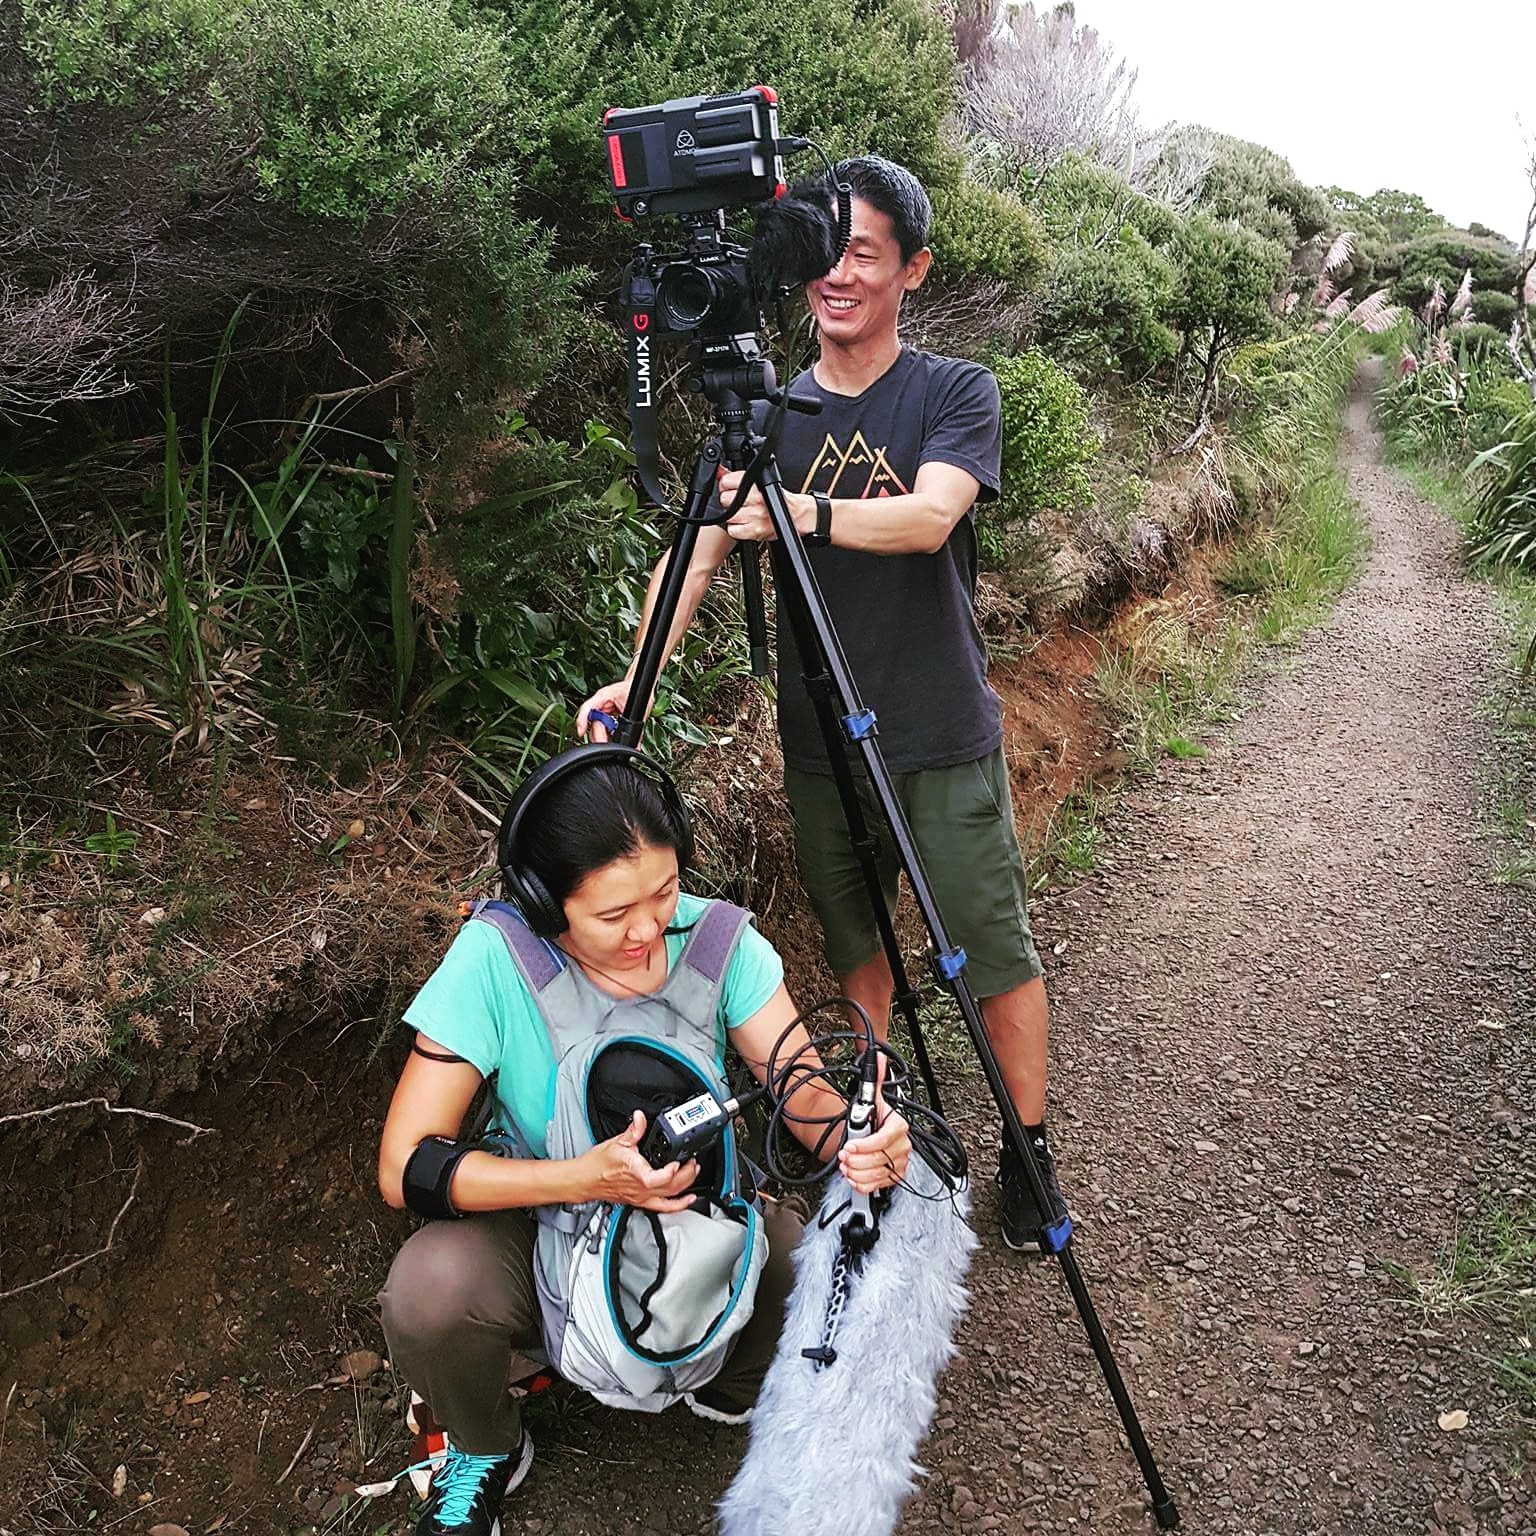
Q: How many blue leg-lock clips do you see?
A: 4